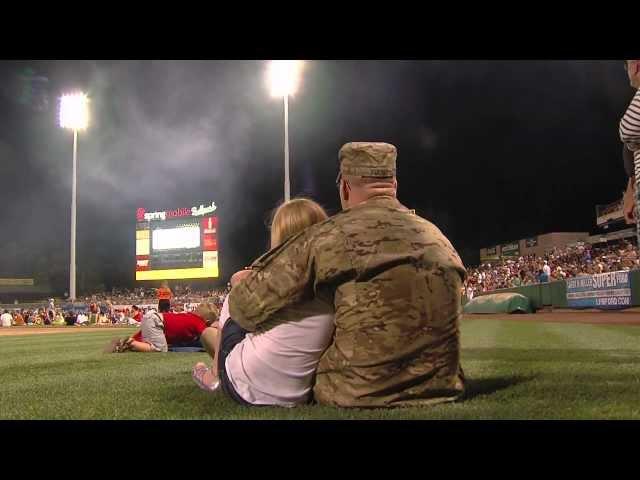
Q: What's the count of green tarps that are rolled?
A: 1